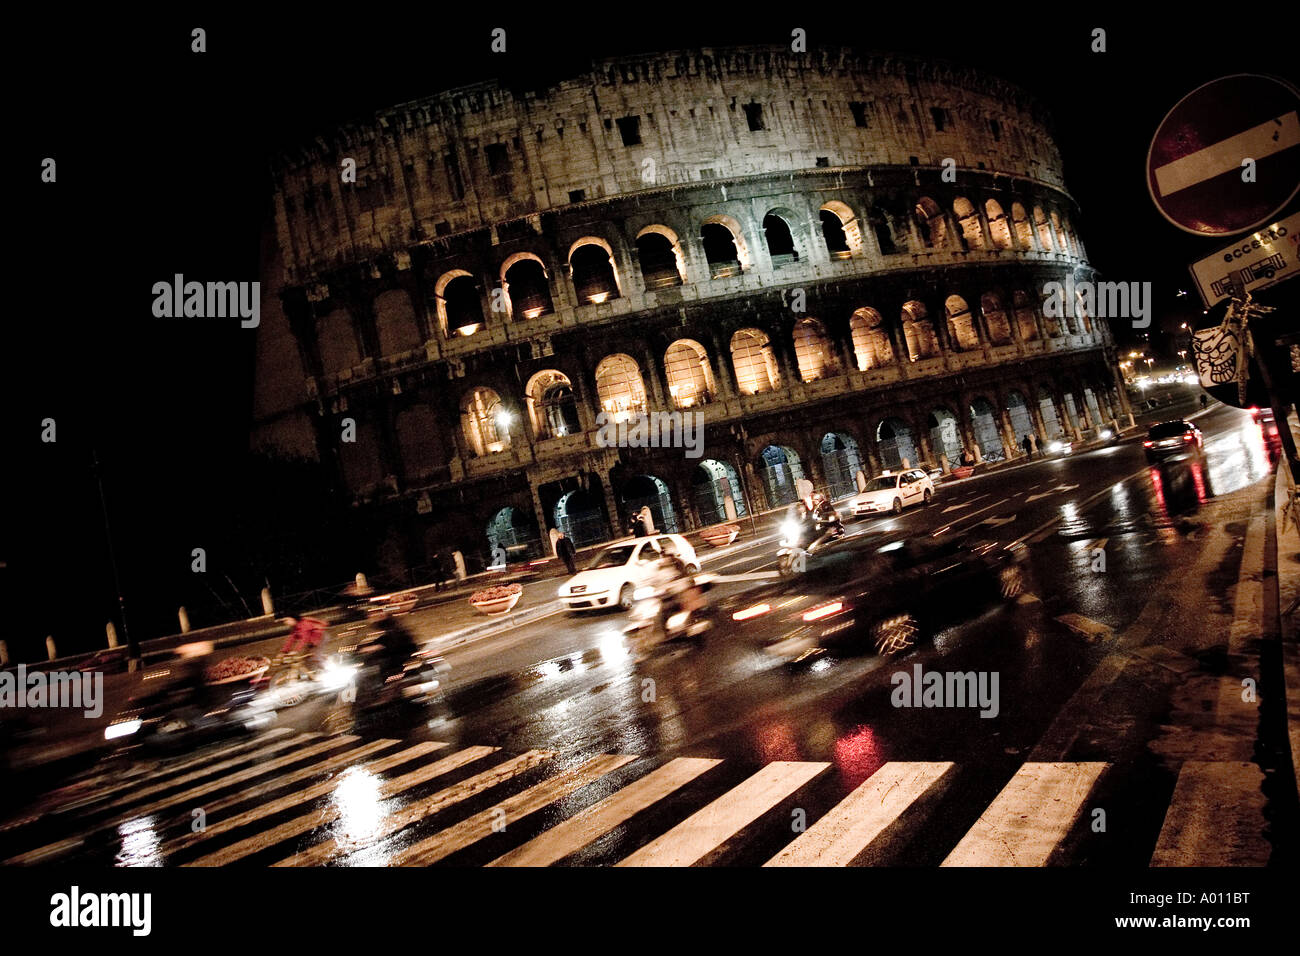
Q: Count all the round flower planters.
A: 5